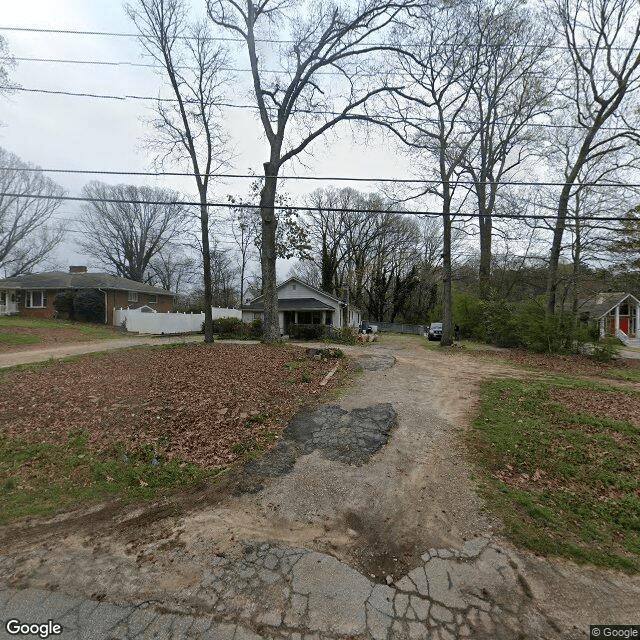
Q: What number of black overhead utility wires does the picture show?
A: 5